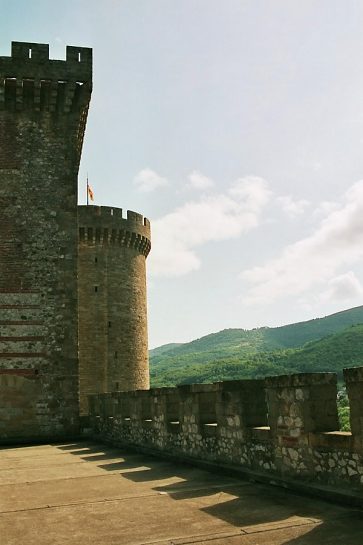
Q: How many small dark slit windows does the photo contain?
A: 5